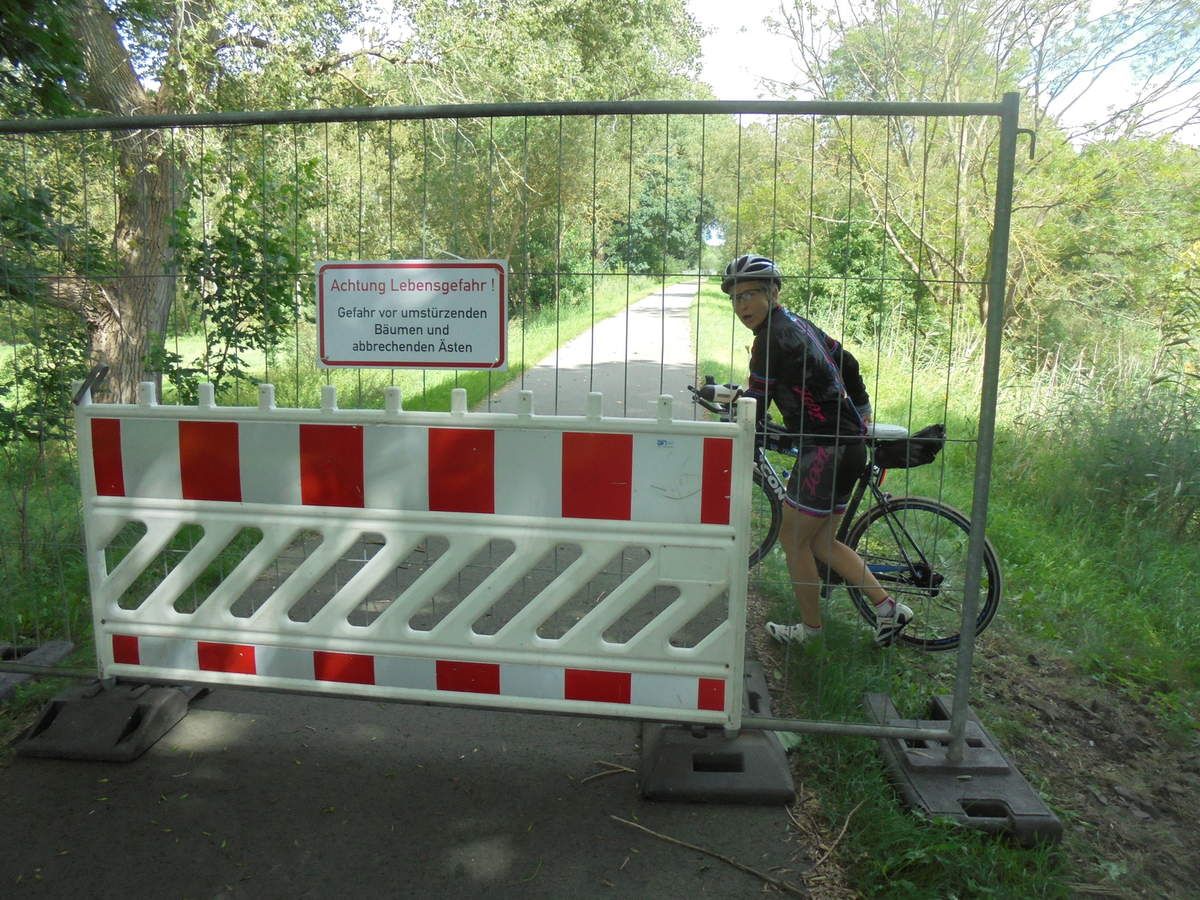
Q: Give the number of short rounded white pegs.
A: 9